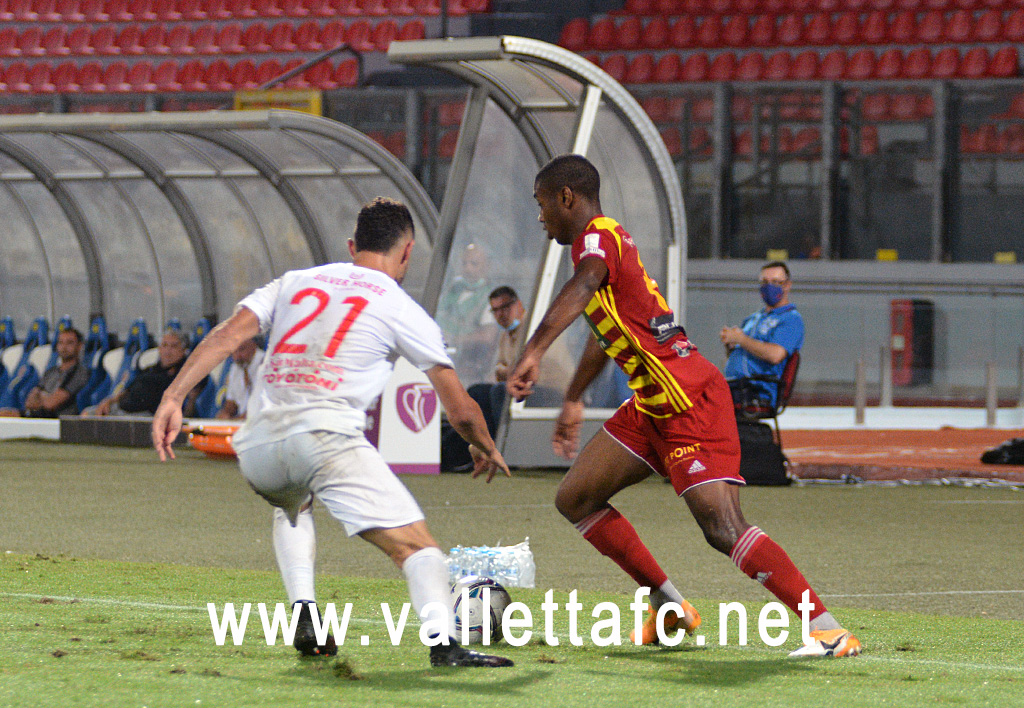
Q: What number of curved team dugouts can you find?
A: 2